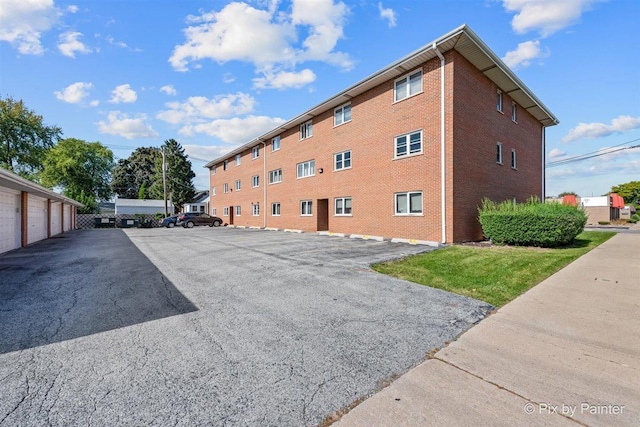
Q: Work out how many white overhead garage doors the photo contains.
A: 5